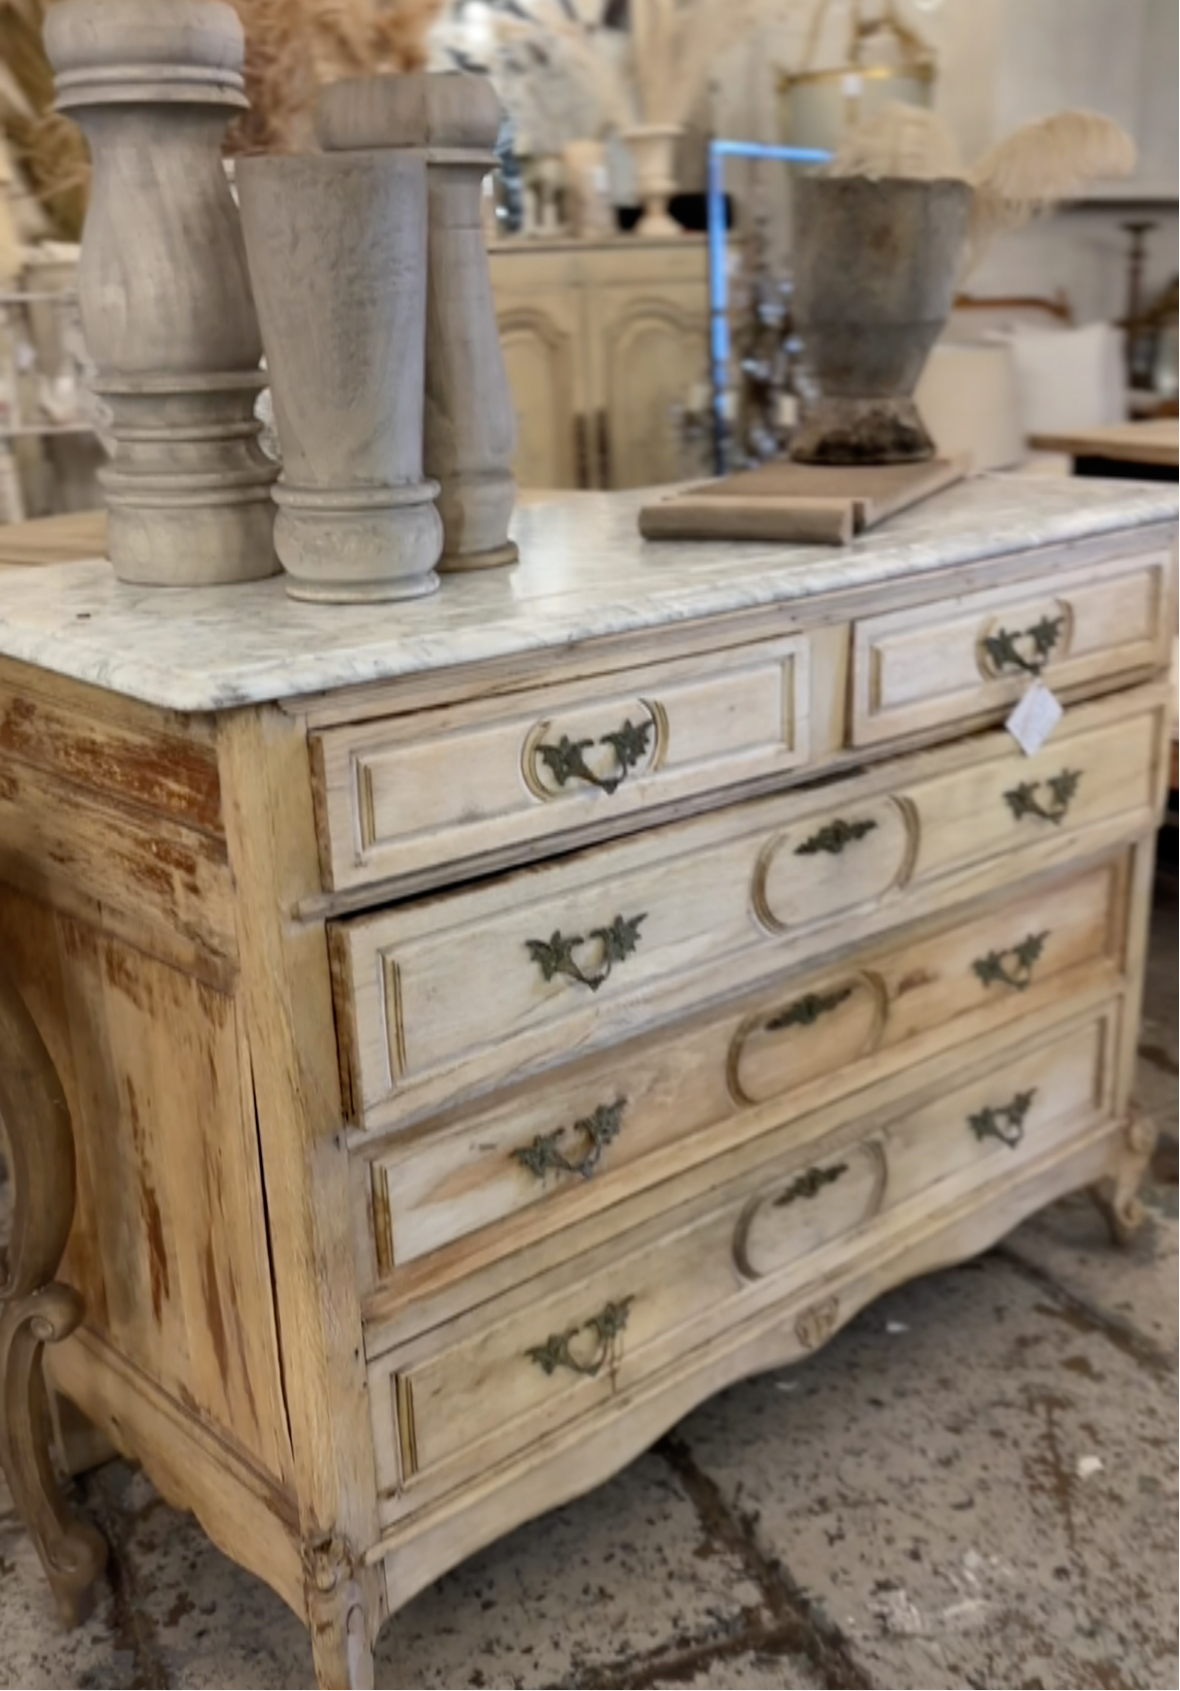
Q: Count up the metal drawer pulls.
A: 8